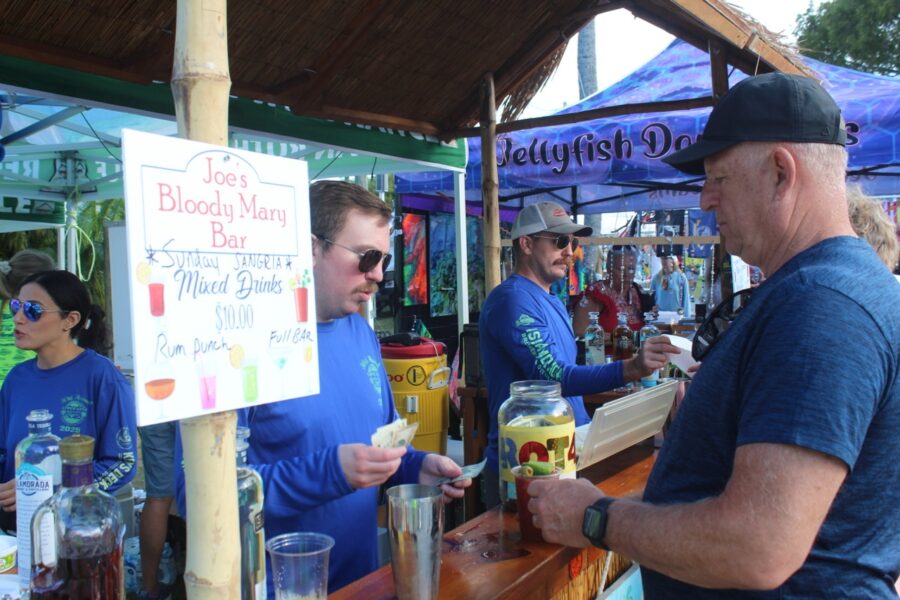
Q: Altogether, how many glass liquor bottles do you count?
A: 6